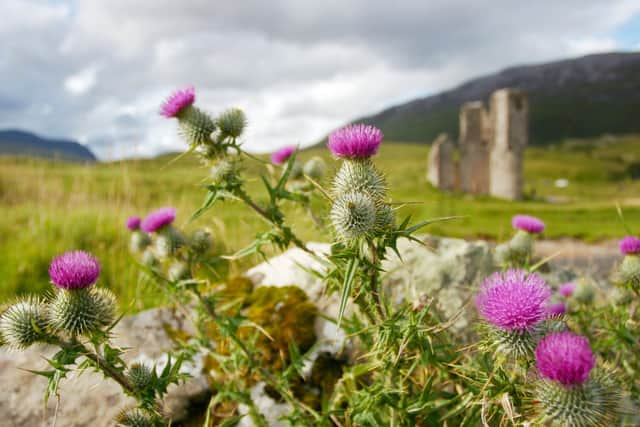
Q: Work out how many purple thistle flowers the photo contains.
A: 12